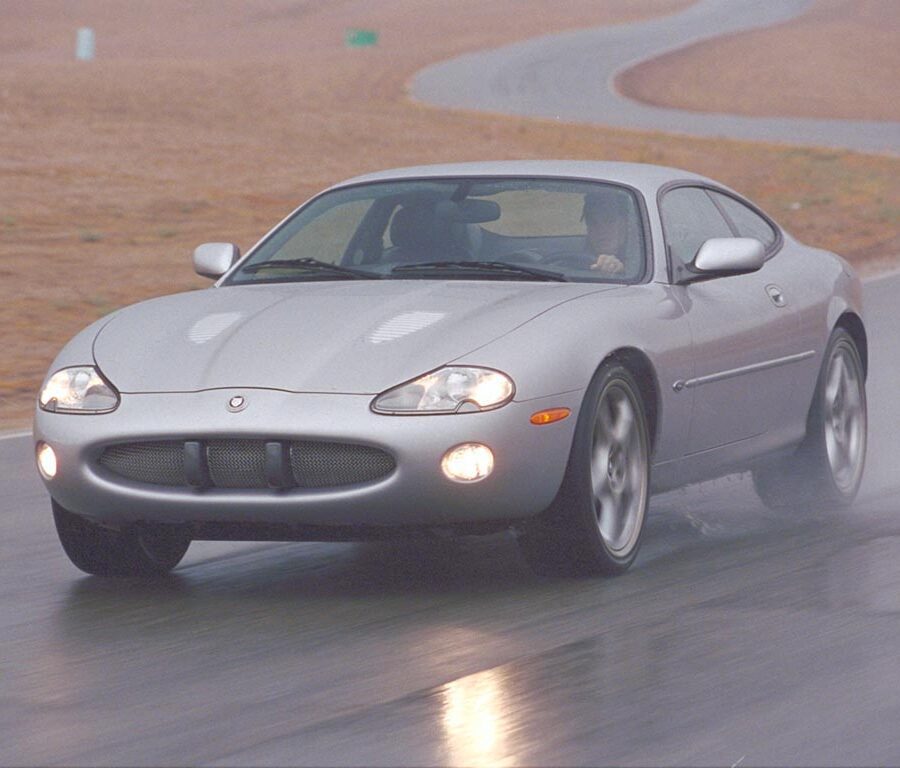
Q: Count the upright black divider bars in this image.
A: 2